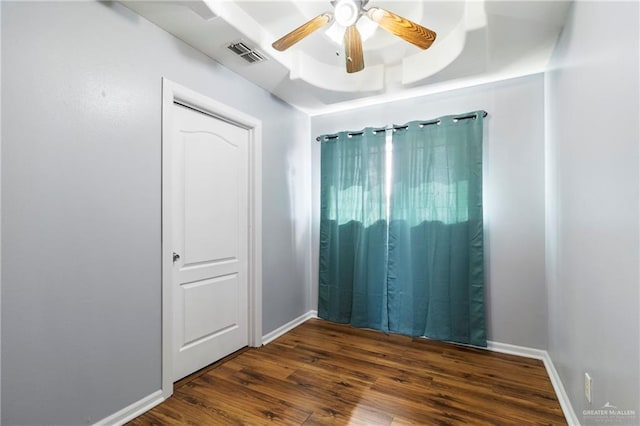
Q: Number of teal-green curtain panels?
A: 2